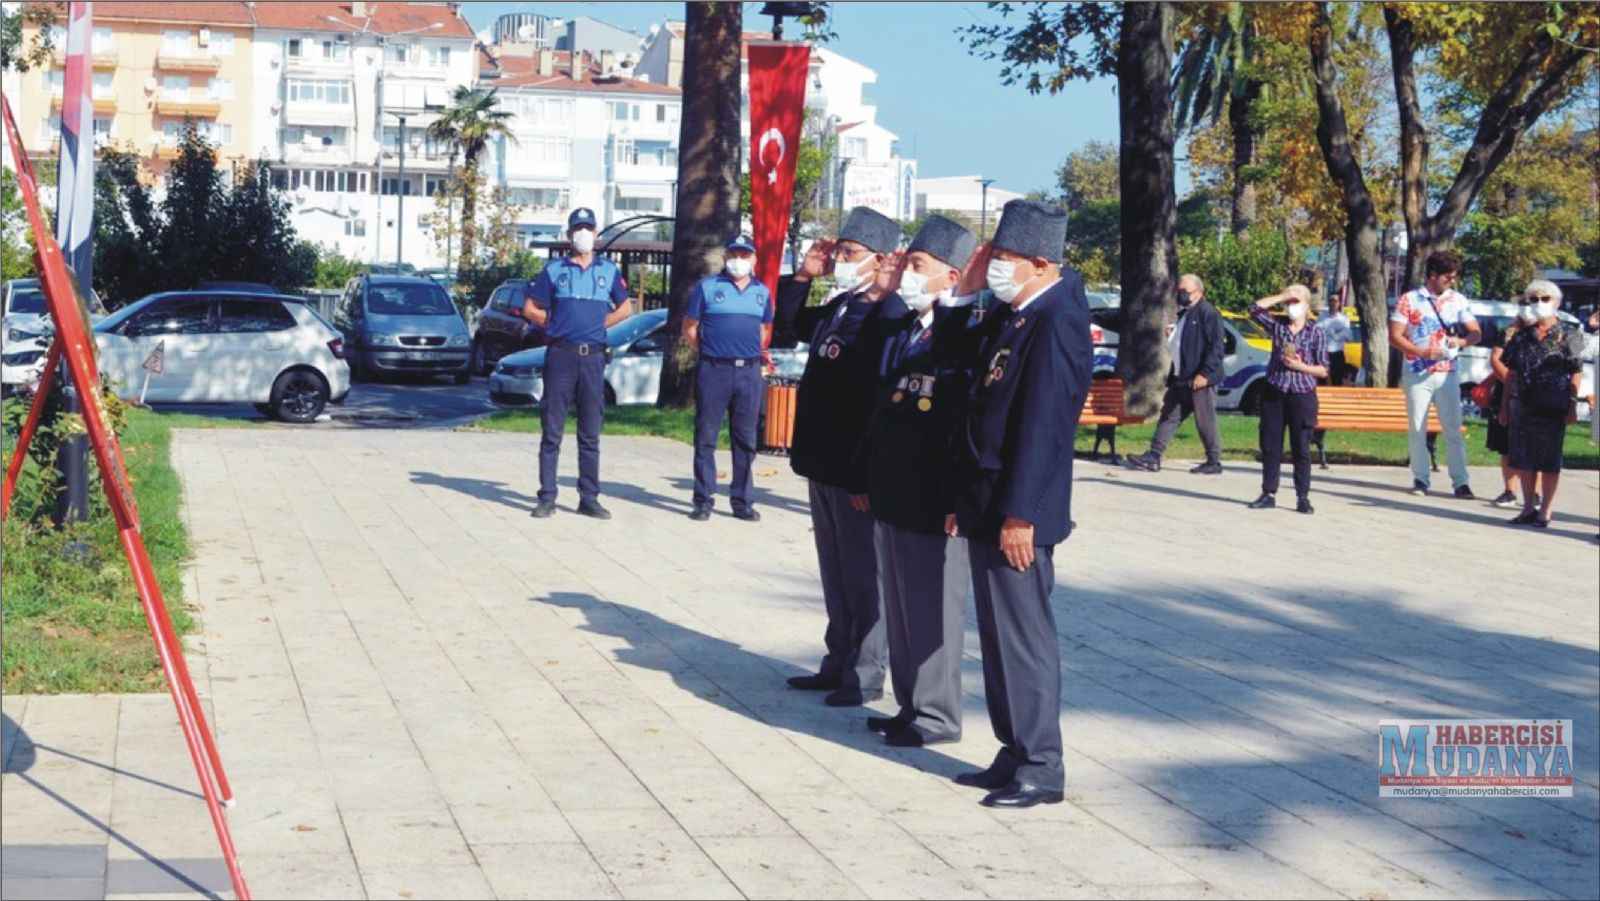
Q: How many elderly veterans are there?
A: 3